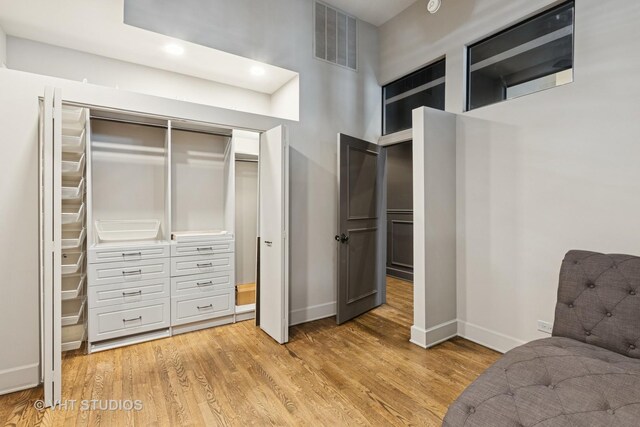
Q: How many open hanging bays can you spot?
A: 3